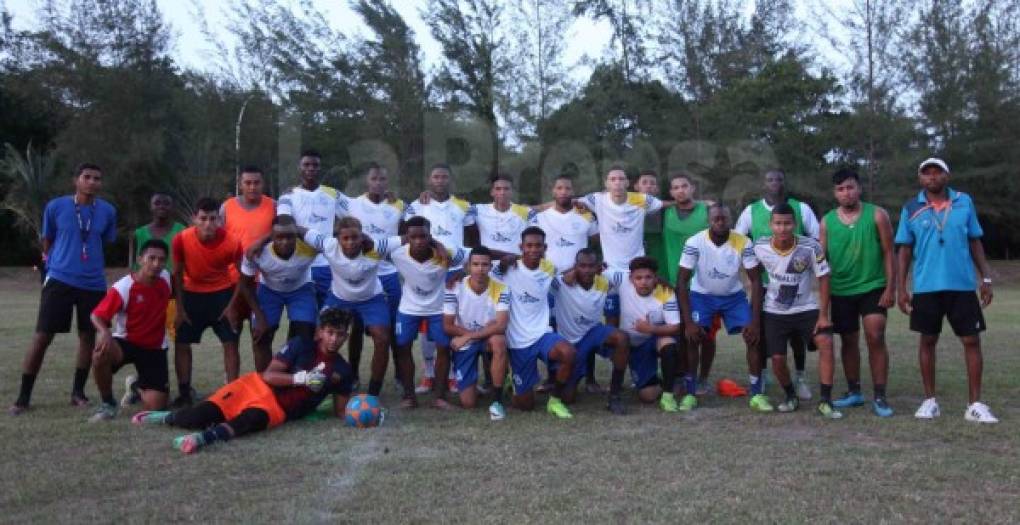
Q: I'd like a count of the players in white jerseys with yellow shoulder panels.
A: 14